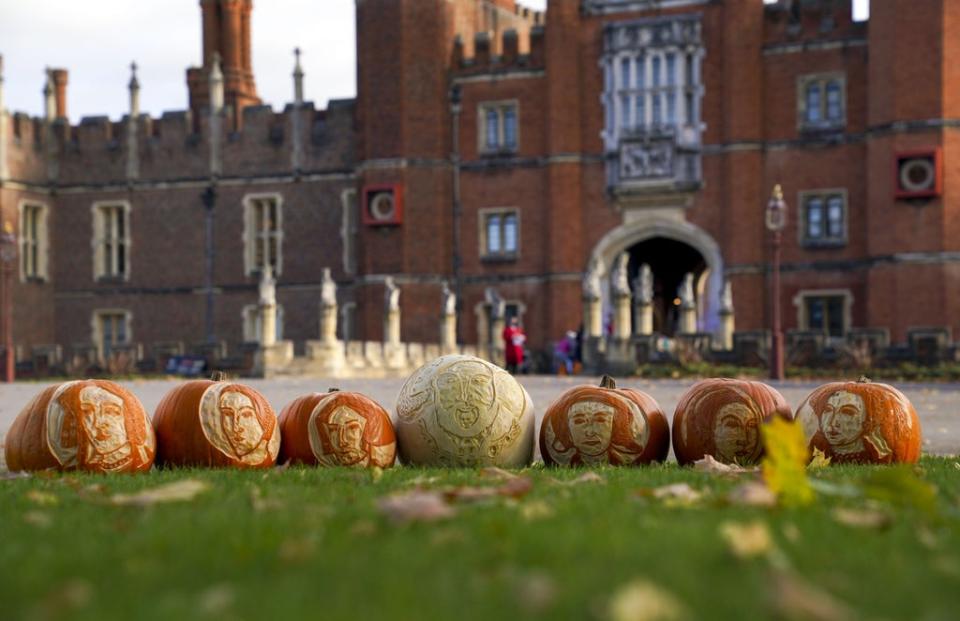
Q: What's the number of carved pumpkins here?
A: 7